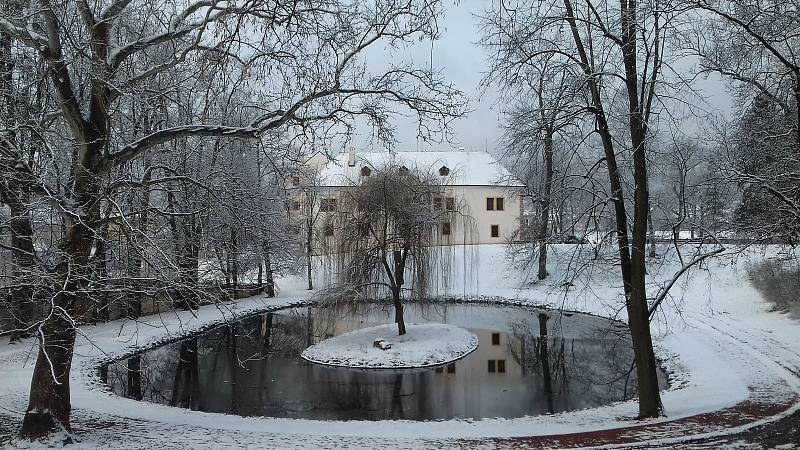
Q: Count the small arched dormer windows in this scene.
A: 3